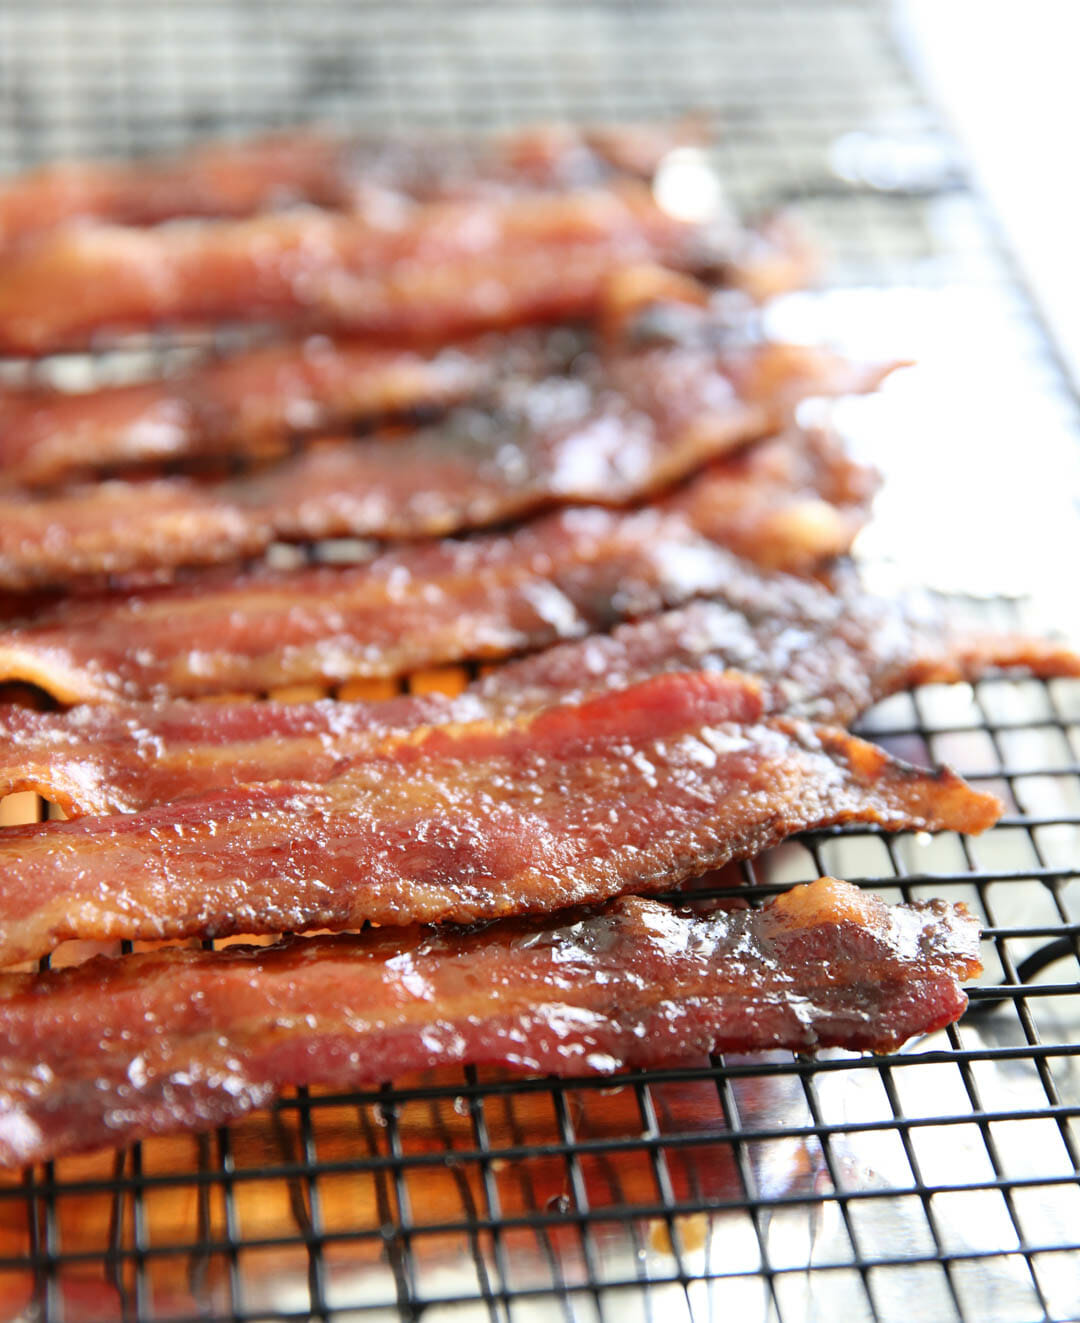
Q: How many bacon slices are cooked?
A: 8